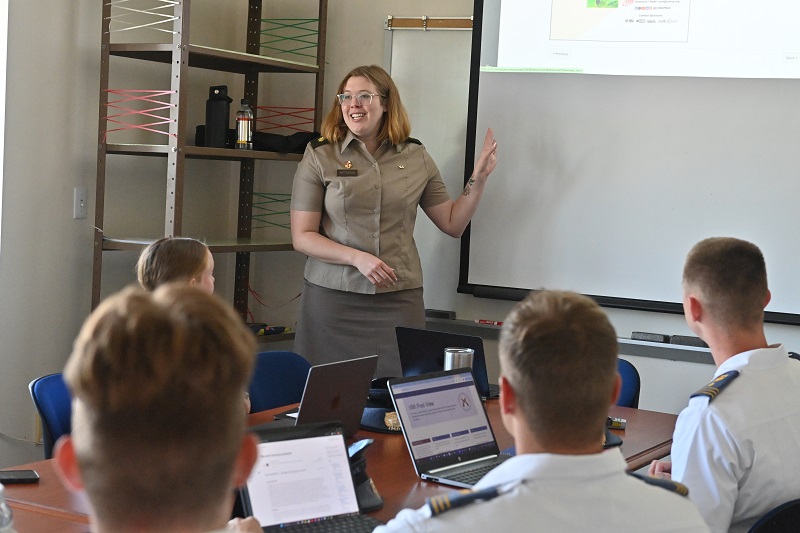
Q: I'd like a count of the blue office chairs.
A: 3